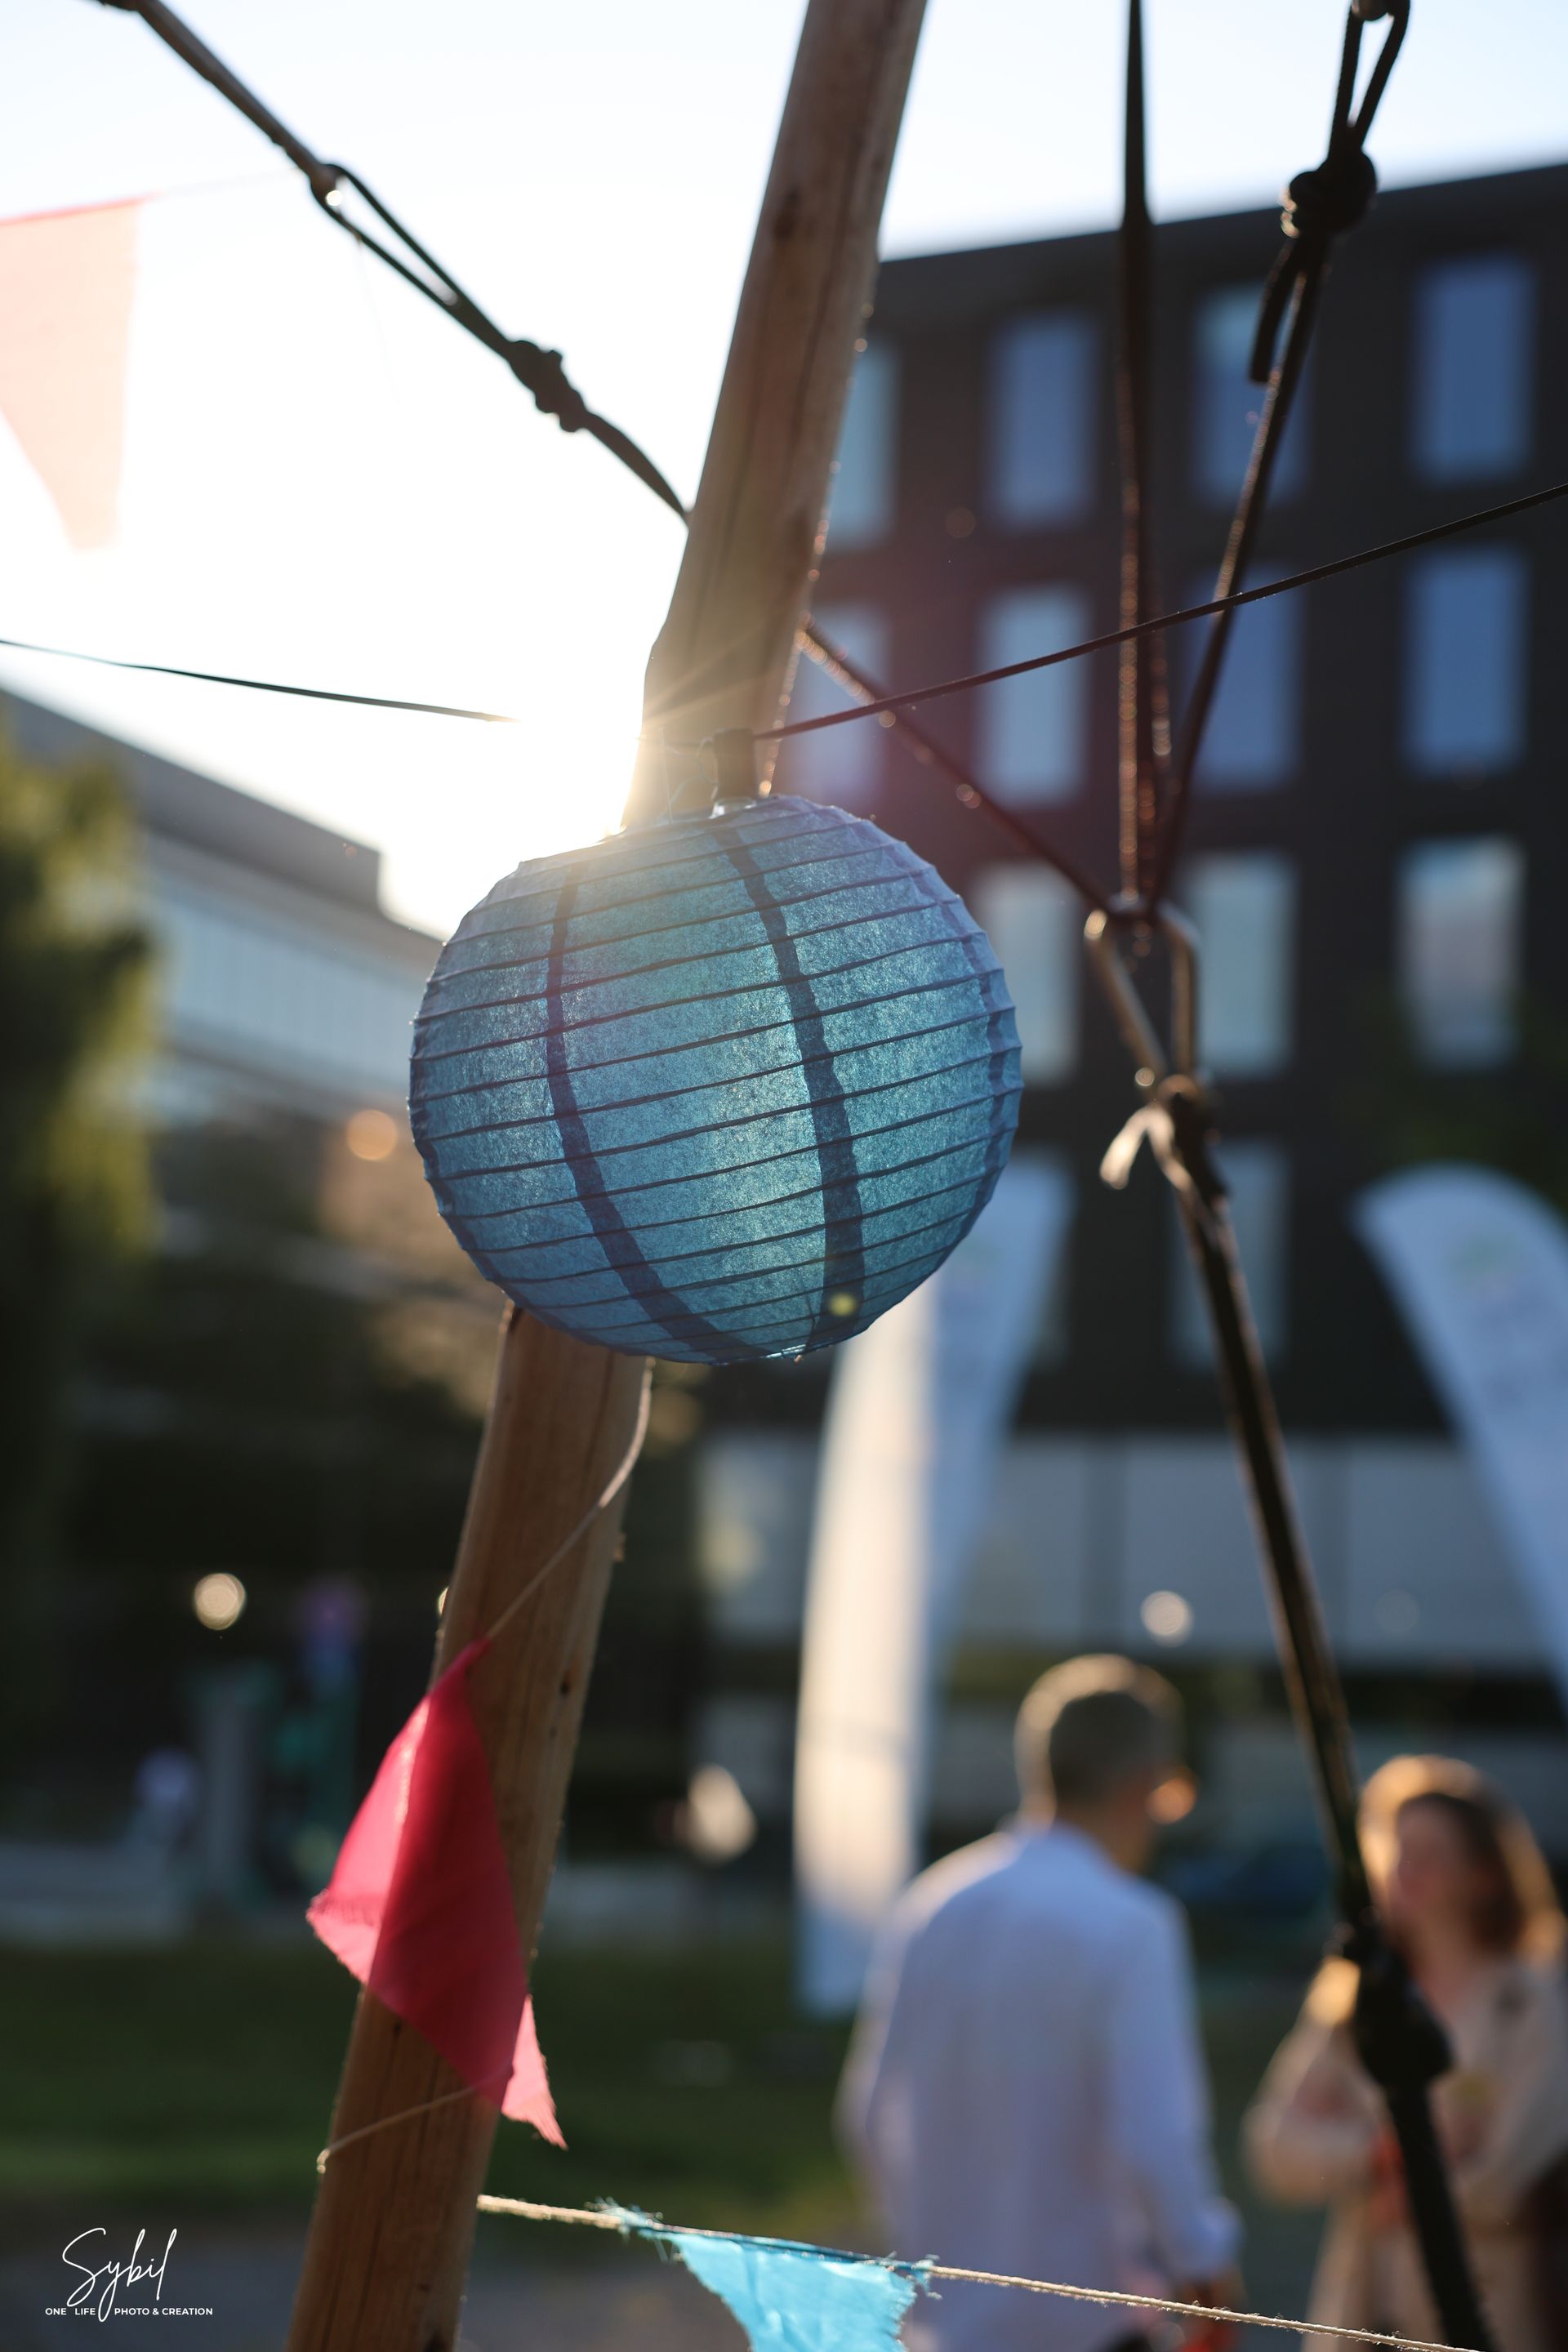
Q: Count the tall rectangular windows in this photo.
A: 12